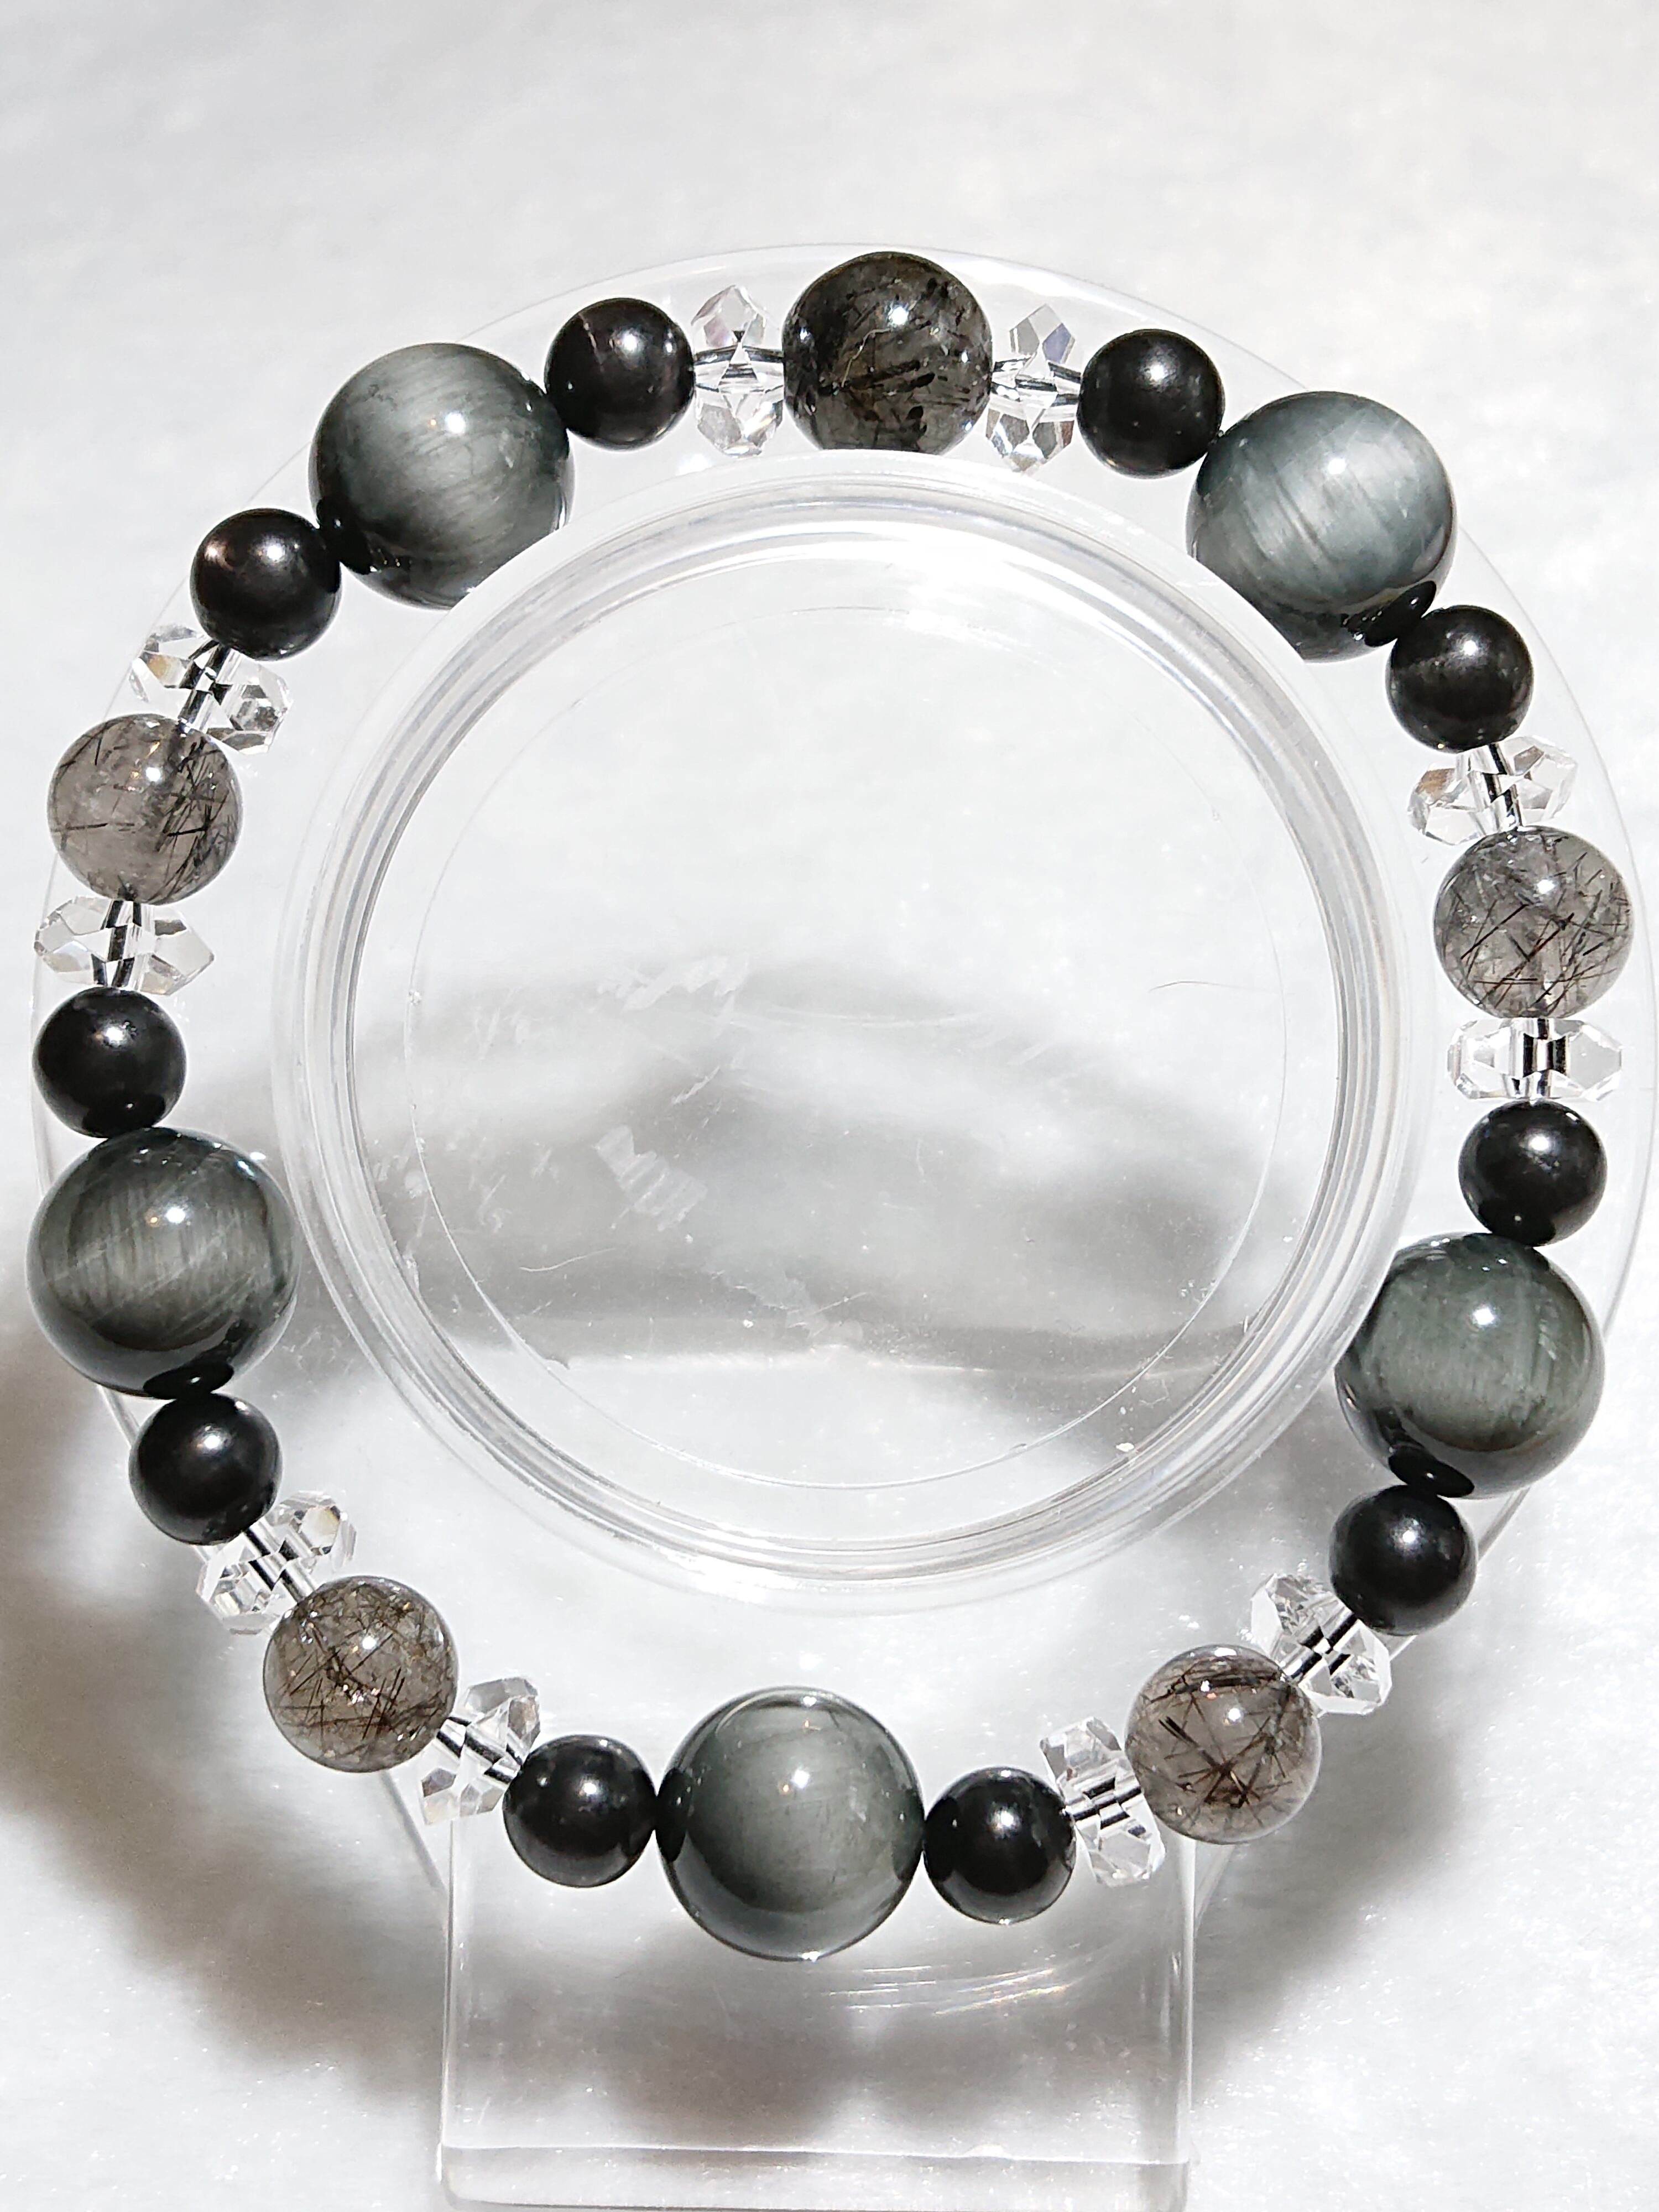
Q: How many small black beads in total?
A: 10